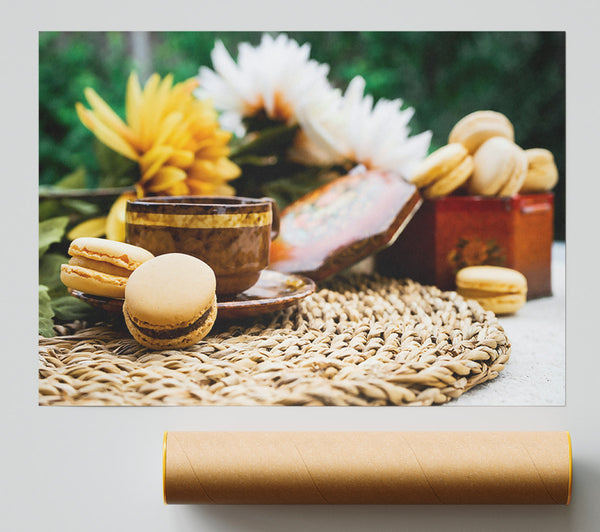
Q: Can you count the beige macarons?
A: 7